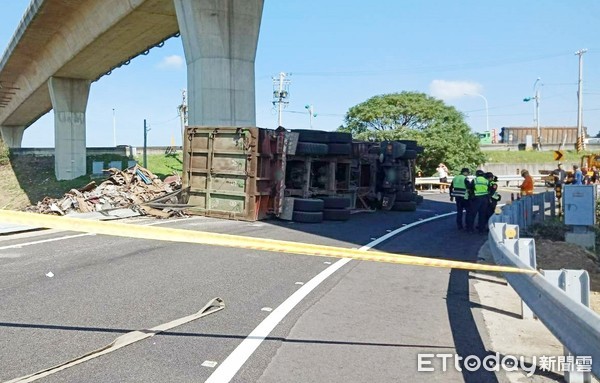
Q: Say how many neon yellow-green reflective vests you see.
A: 3